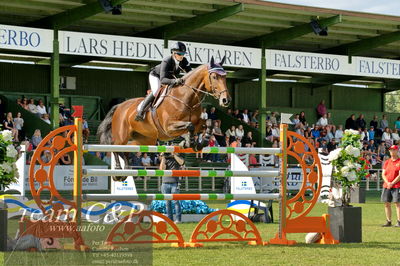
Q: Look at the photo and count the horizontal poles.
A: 3